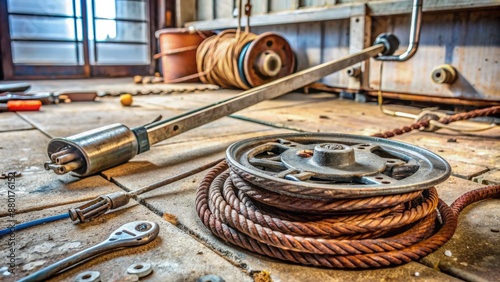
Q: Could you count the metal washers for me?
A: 3